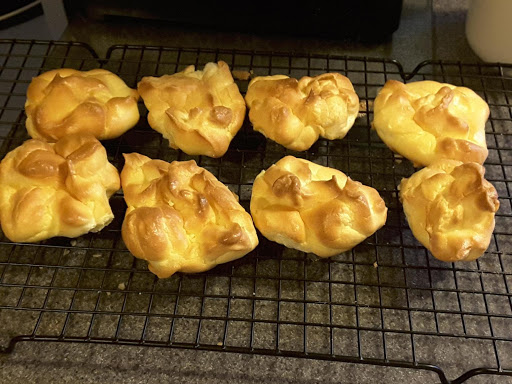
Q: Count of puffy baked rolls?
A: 8